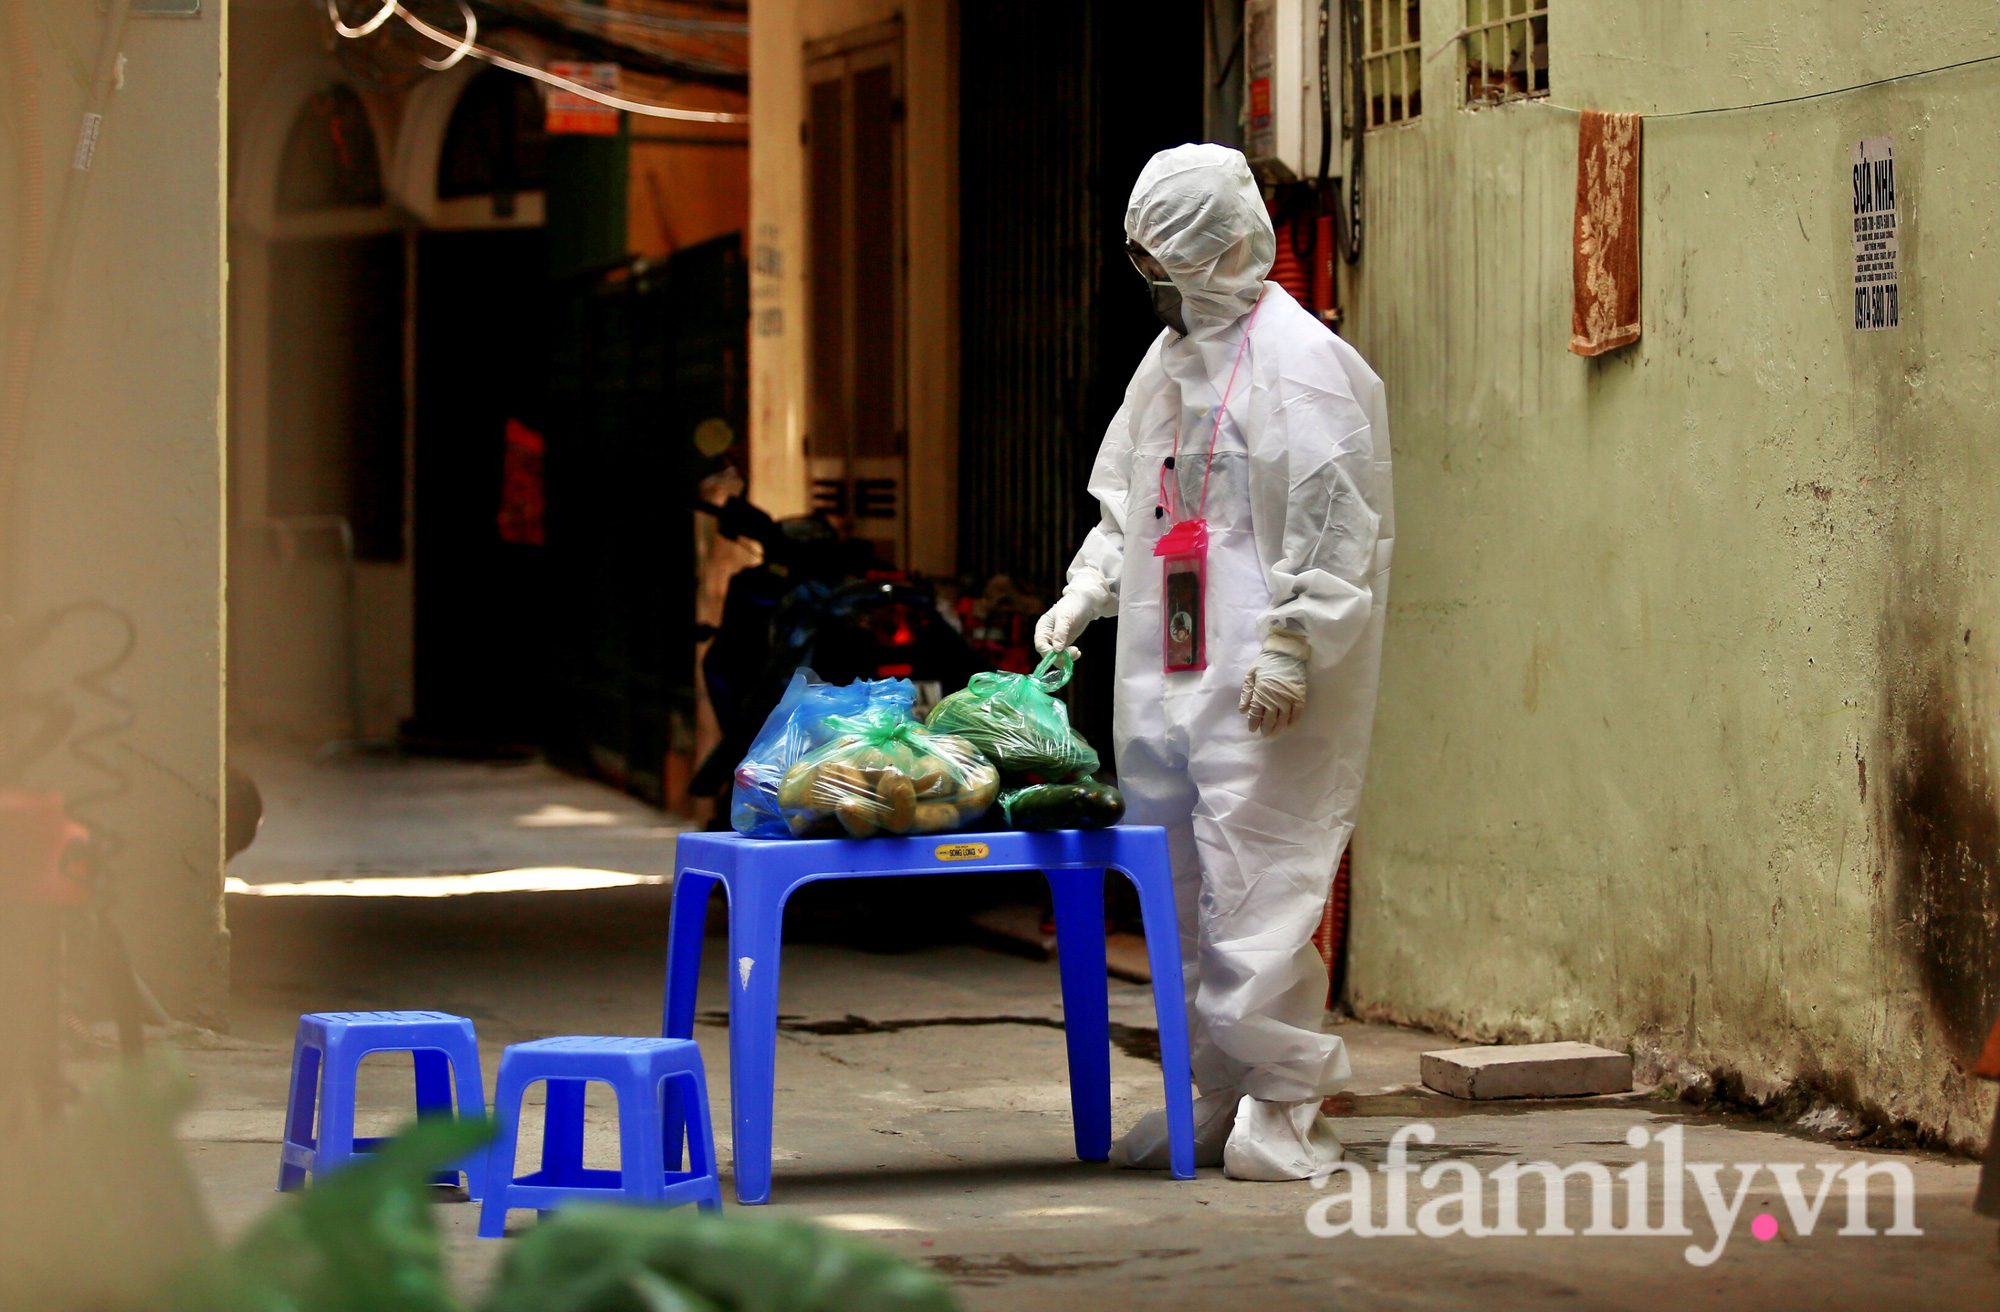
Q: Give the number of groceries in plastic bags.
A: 4